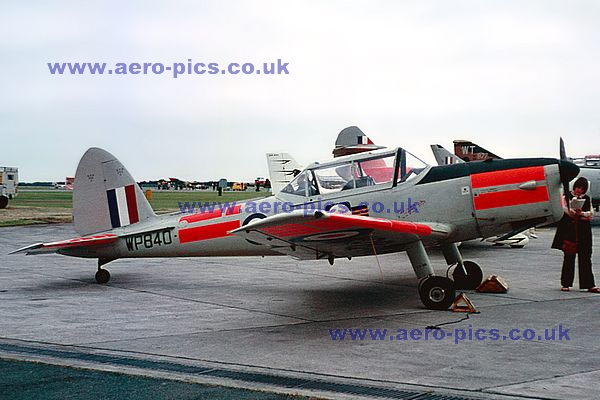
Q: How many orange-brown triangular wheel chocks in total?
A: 2